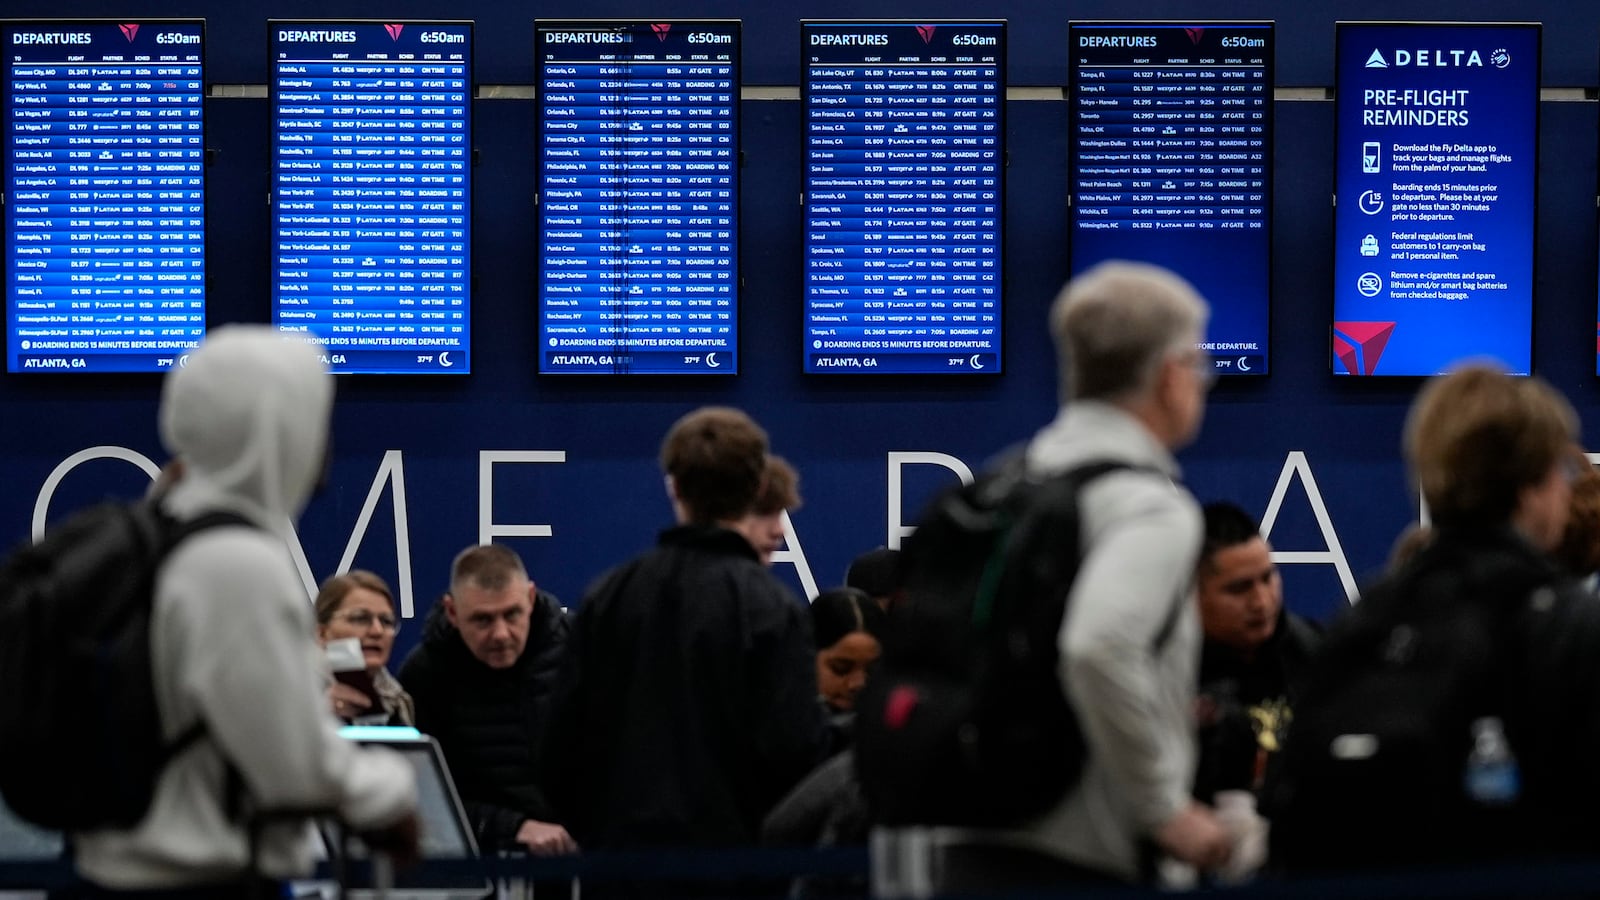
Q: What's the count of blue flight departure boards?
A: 5